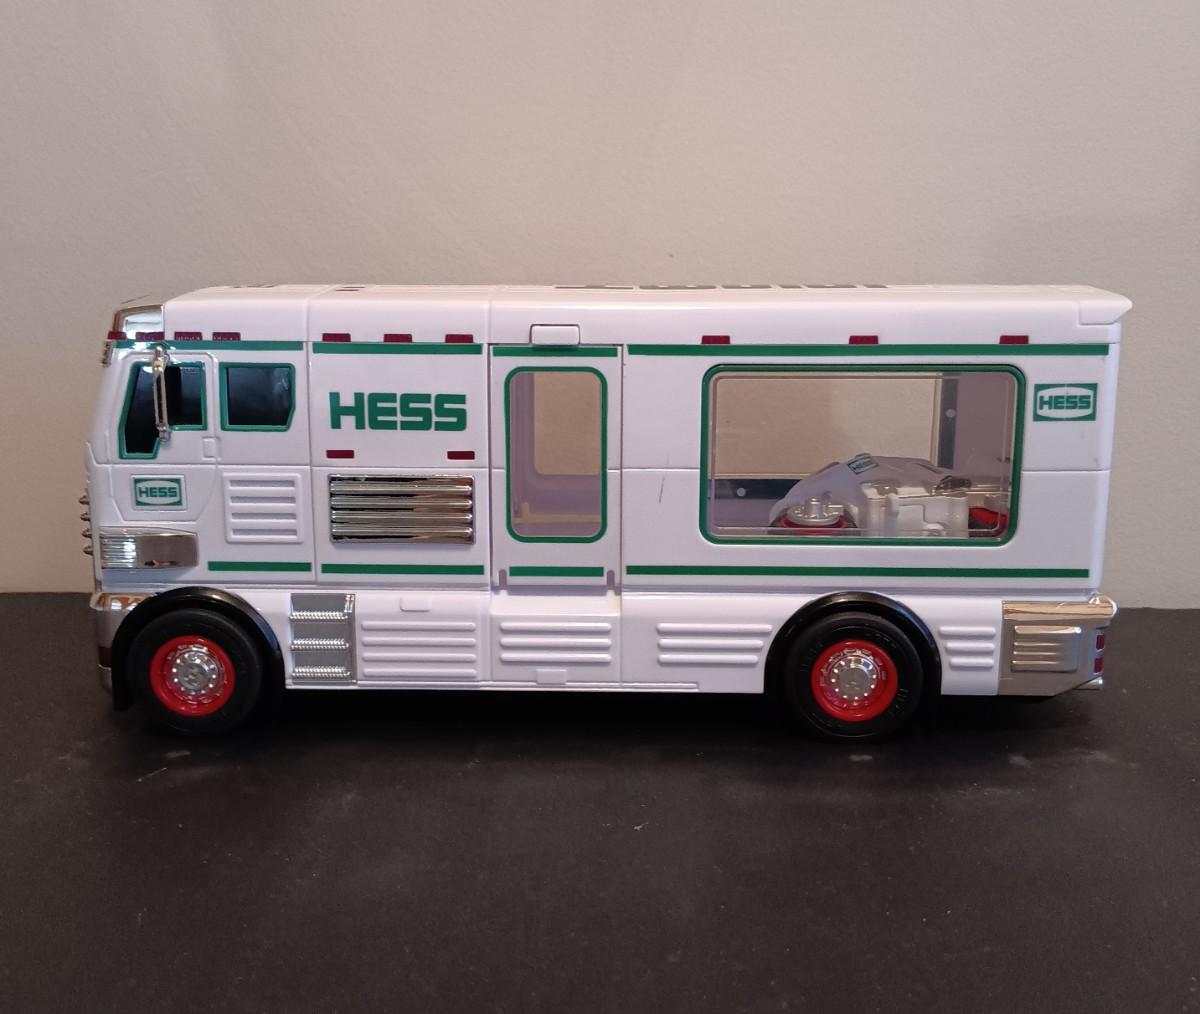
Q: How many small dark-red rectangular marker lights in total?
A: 12